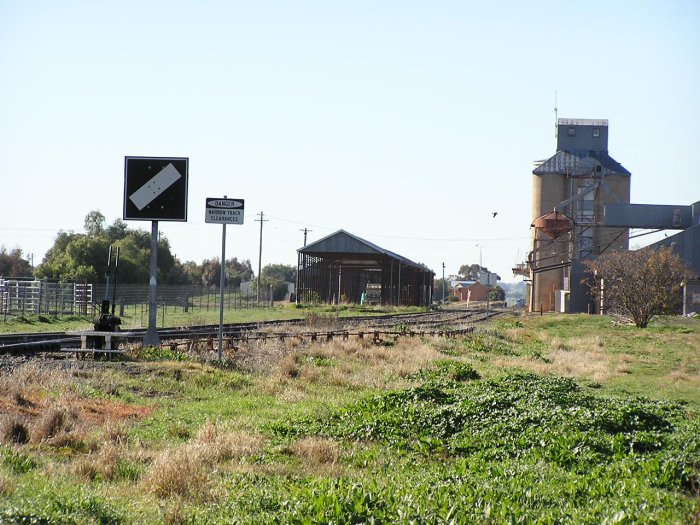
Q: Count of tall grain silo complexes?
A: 1